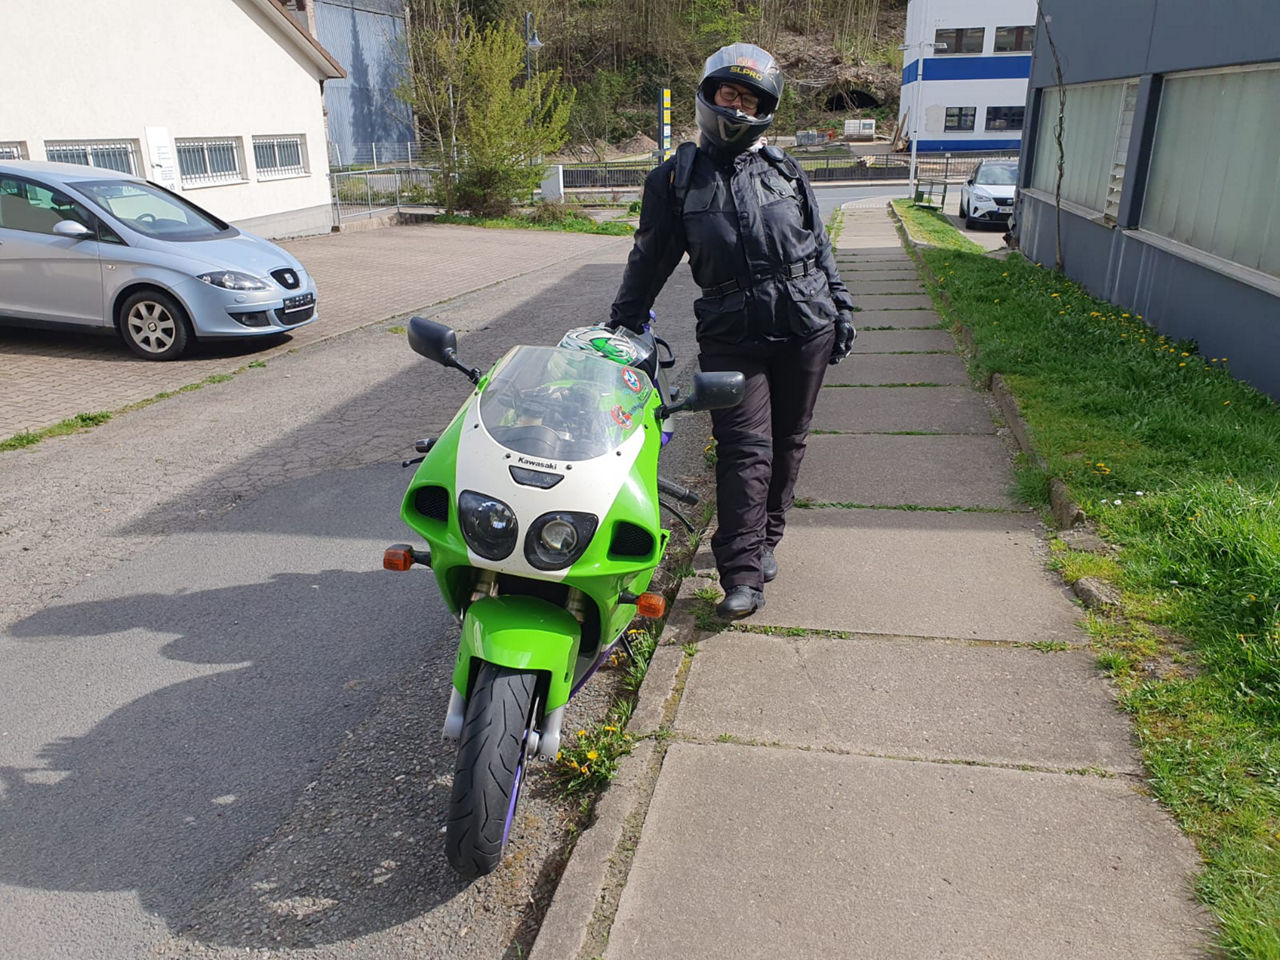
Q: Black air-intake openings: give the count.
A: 2